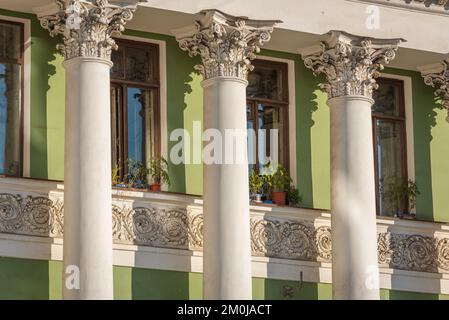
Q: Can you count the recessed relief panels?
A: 4